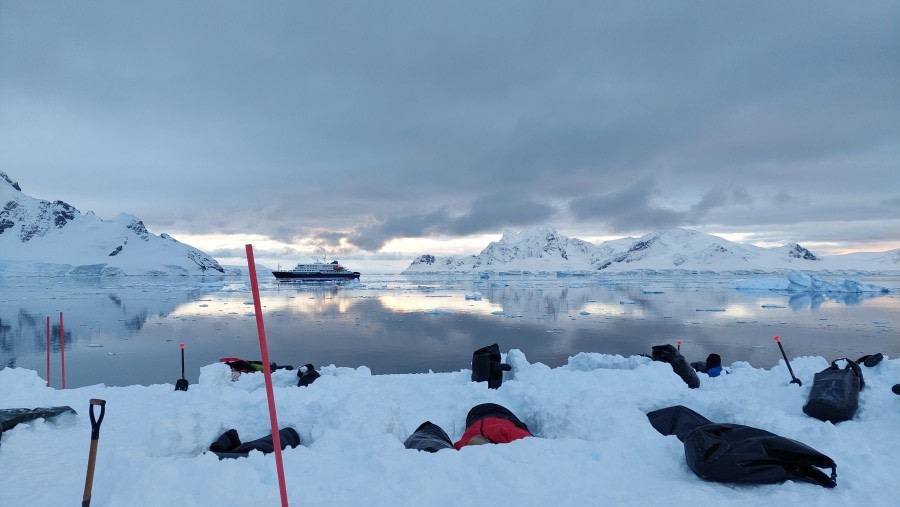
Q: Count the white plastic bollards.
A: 0